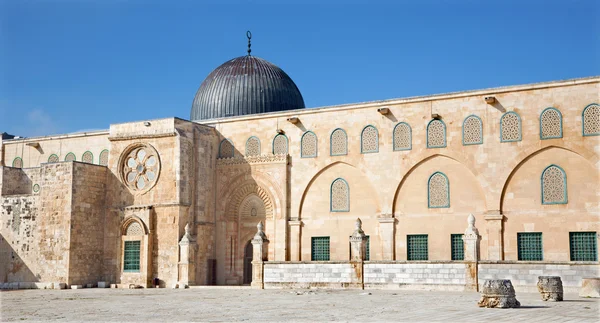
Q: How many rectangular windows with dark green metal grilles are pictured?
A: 7